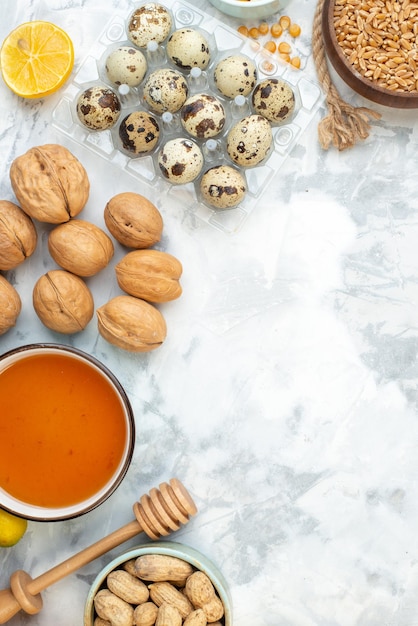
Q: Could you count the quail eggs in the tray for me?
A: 12